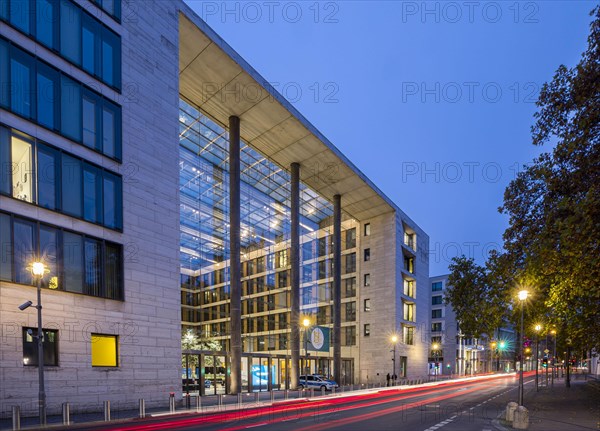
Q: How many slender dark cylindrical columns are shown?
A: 3